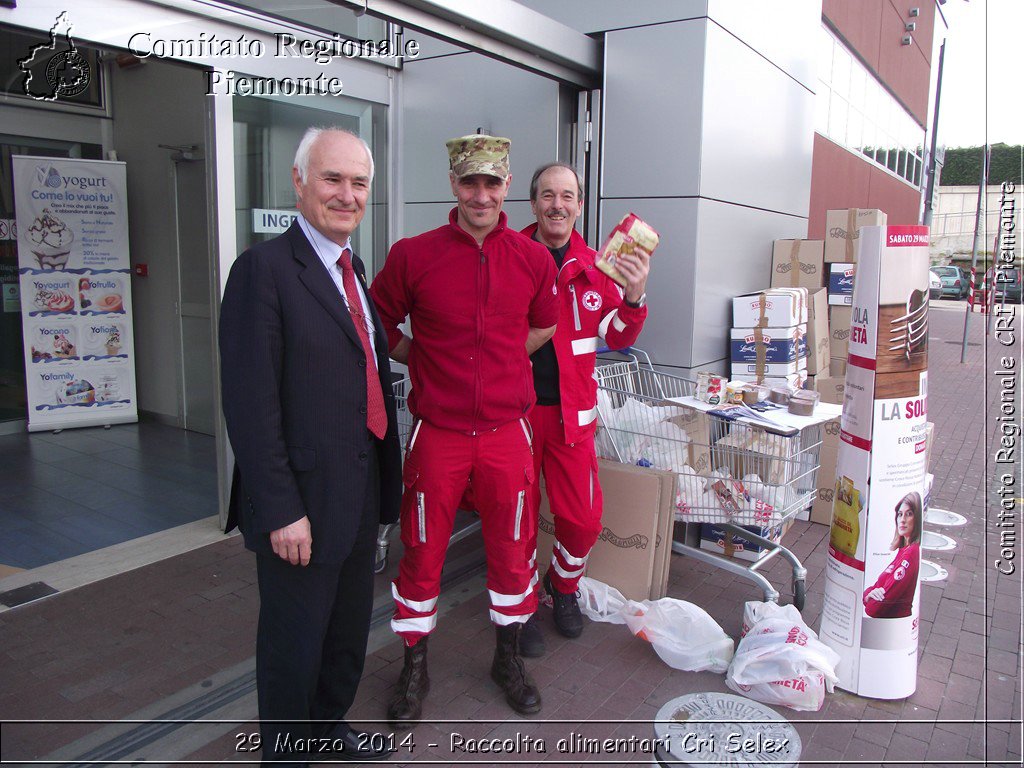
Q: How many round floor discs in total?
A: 4